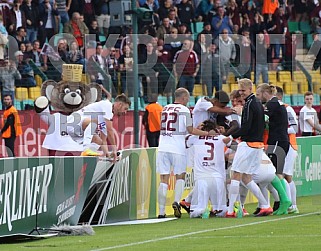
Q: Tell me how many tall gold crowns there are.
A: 1